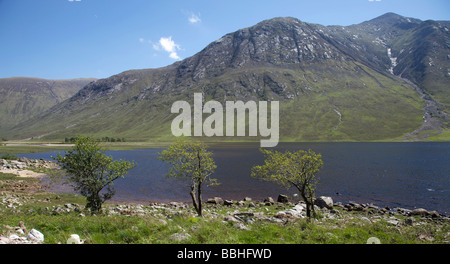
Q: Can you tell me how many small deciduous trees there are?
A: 3